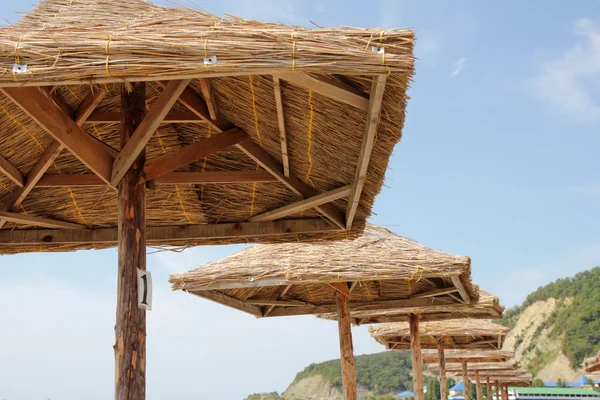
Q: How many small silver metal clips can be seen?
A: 3